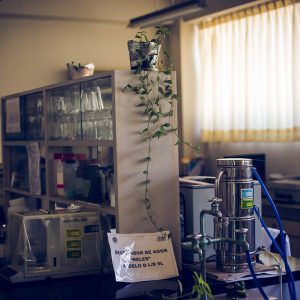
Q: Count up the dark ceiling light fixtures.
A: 1